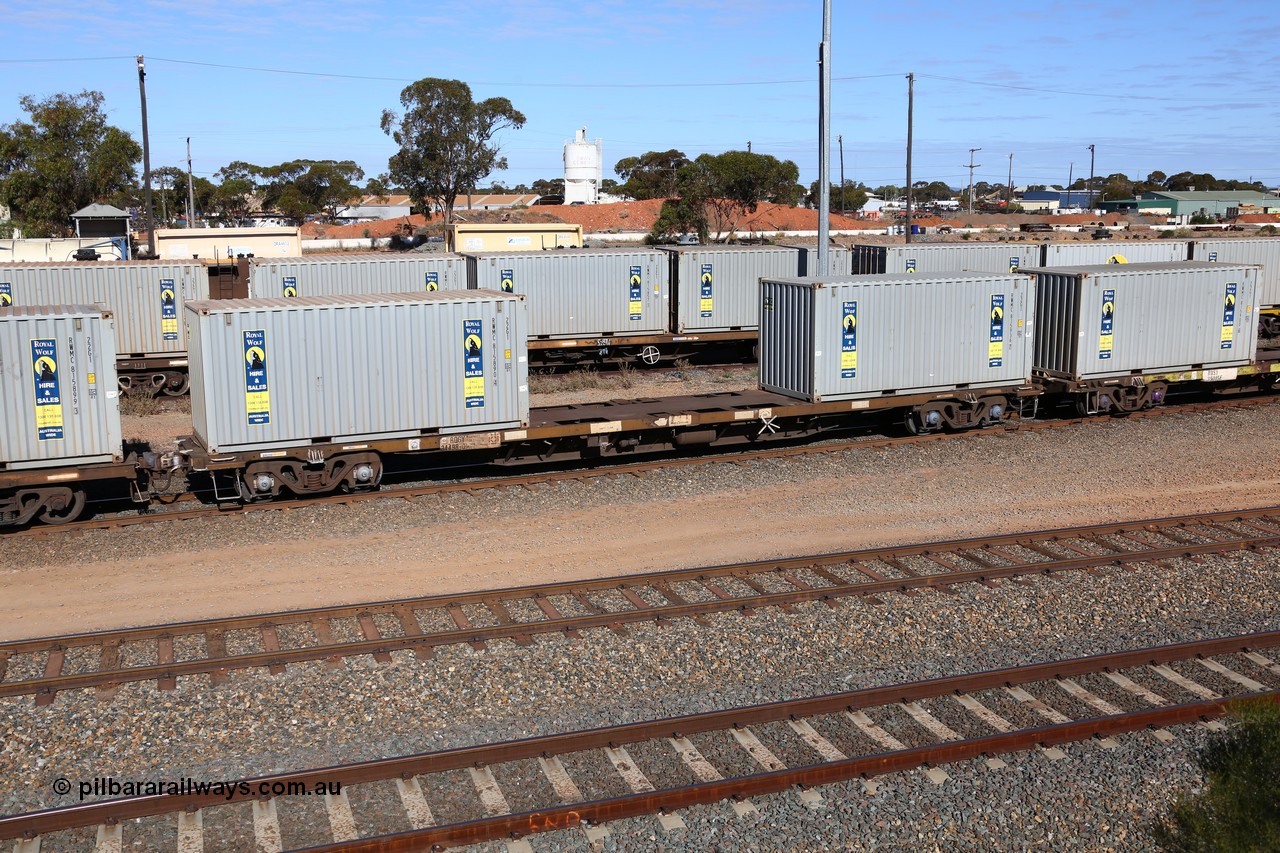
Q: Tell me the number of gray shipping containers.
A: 11